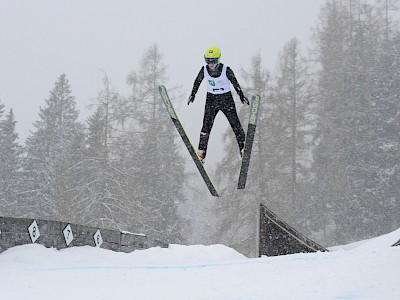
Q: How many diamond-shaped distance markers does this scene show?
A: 3